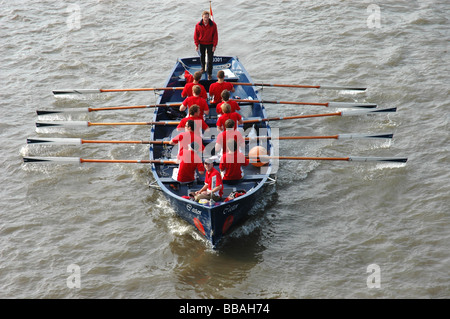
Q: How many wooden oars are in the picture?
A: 10